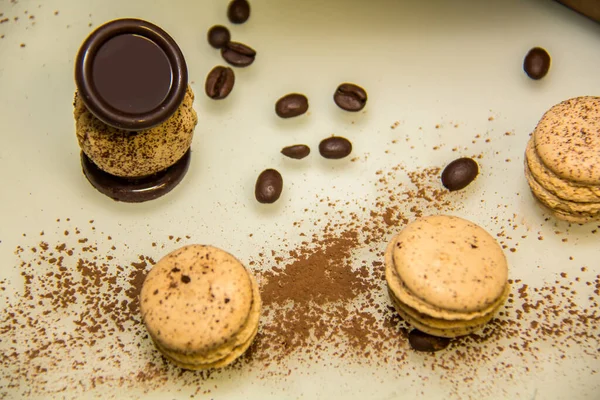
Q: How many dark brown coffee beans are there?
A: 12